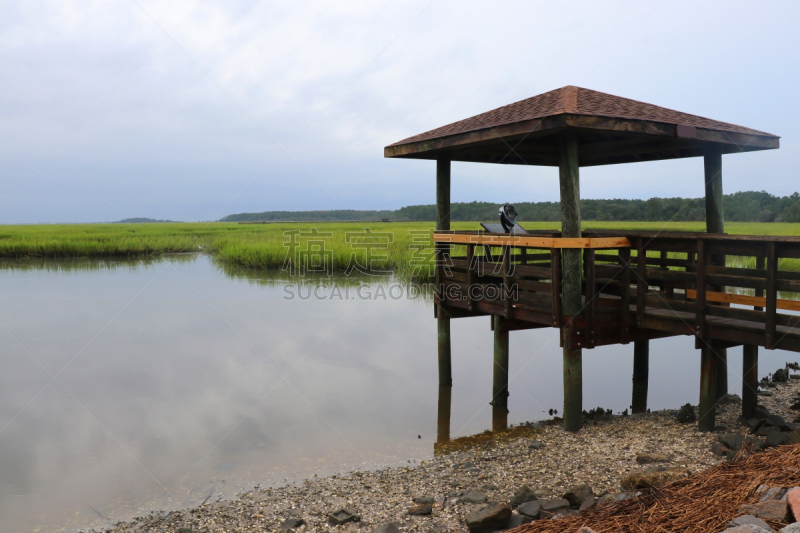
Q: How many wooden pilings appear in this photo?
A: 7